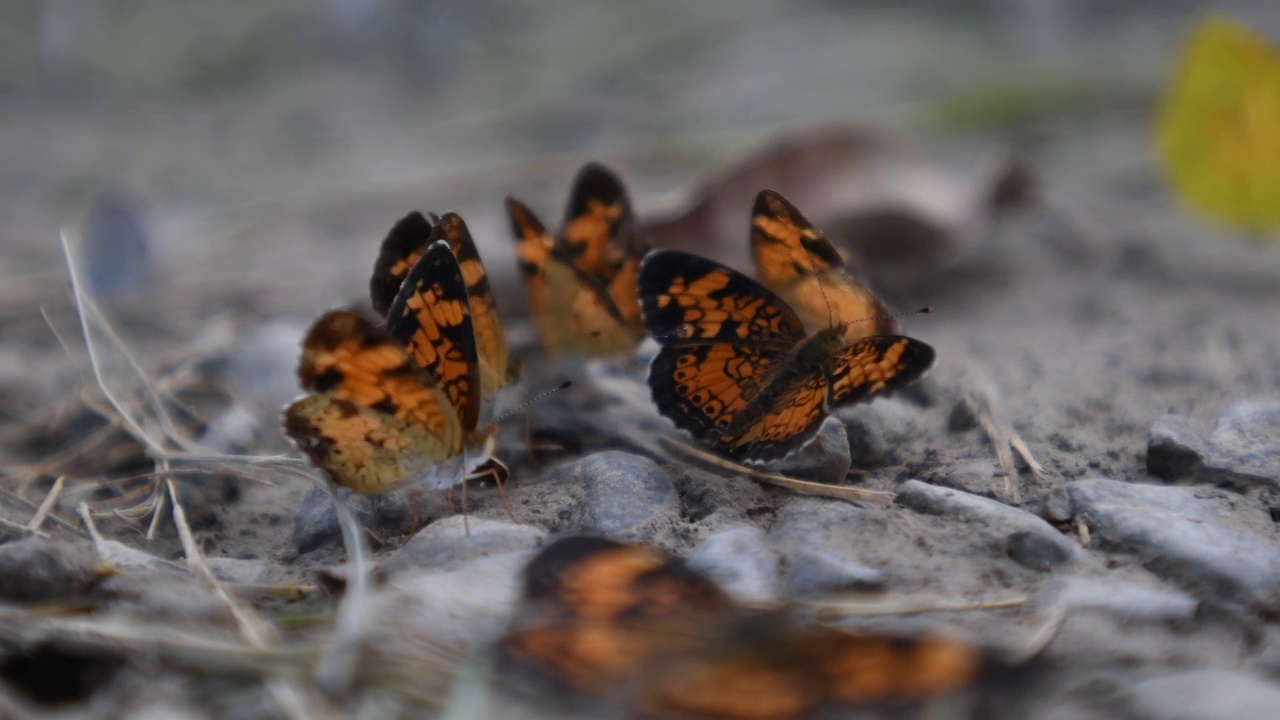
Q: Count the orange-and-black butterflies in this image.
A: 6